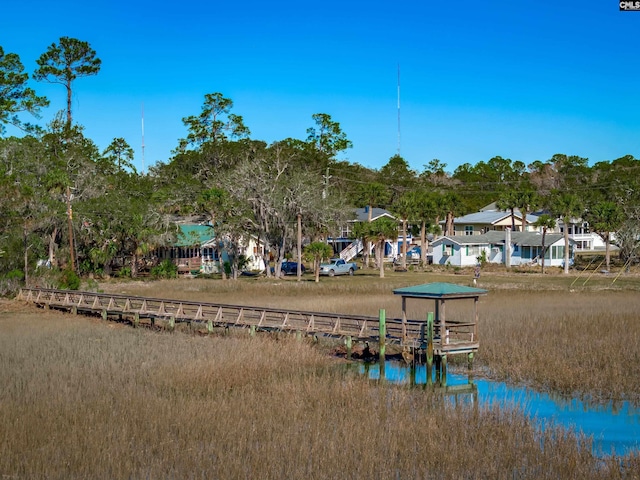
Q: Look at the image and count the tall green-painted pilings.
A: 2